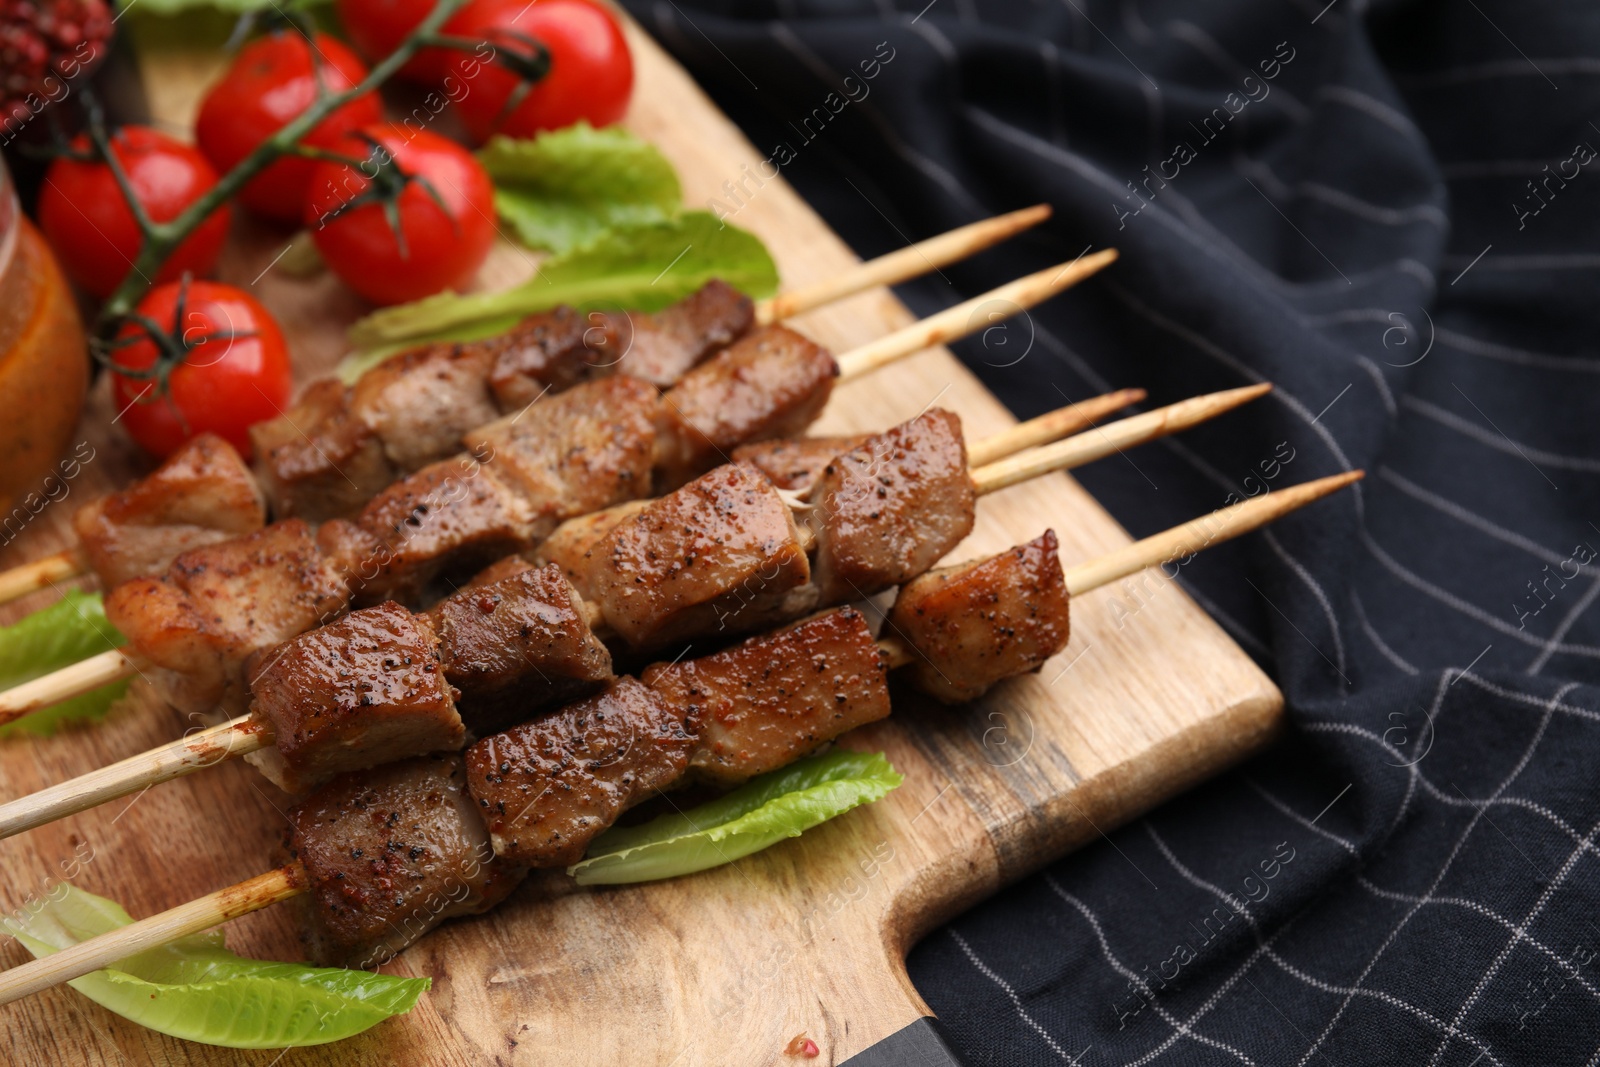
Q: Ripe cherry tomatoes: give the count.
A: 6